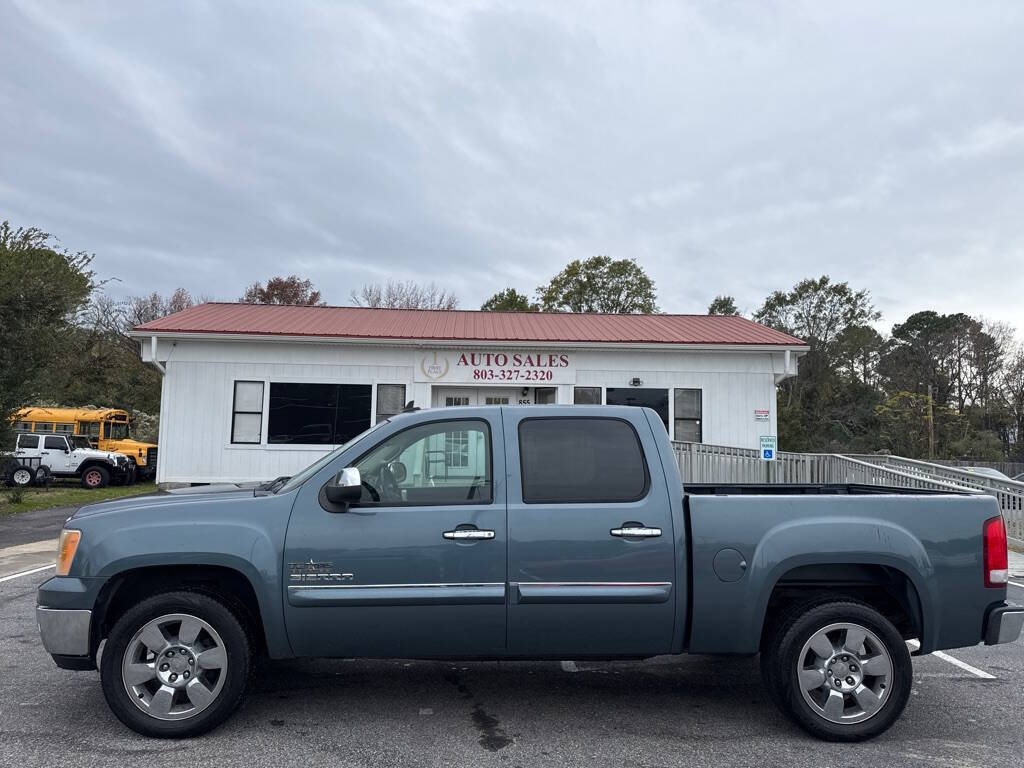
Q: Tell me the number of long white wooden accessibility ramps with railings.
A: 1